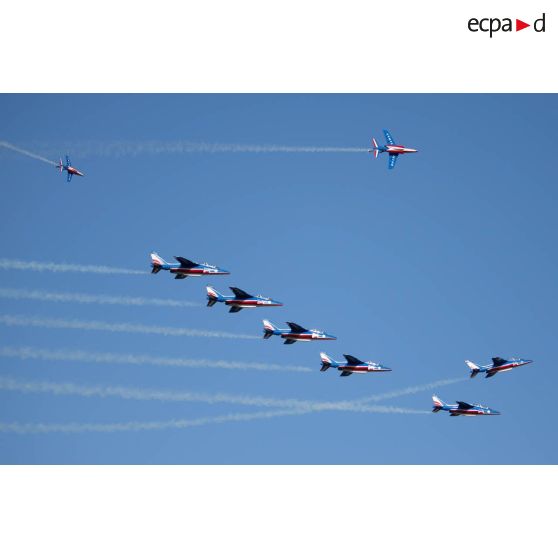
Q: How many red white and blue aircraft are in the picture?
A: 8